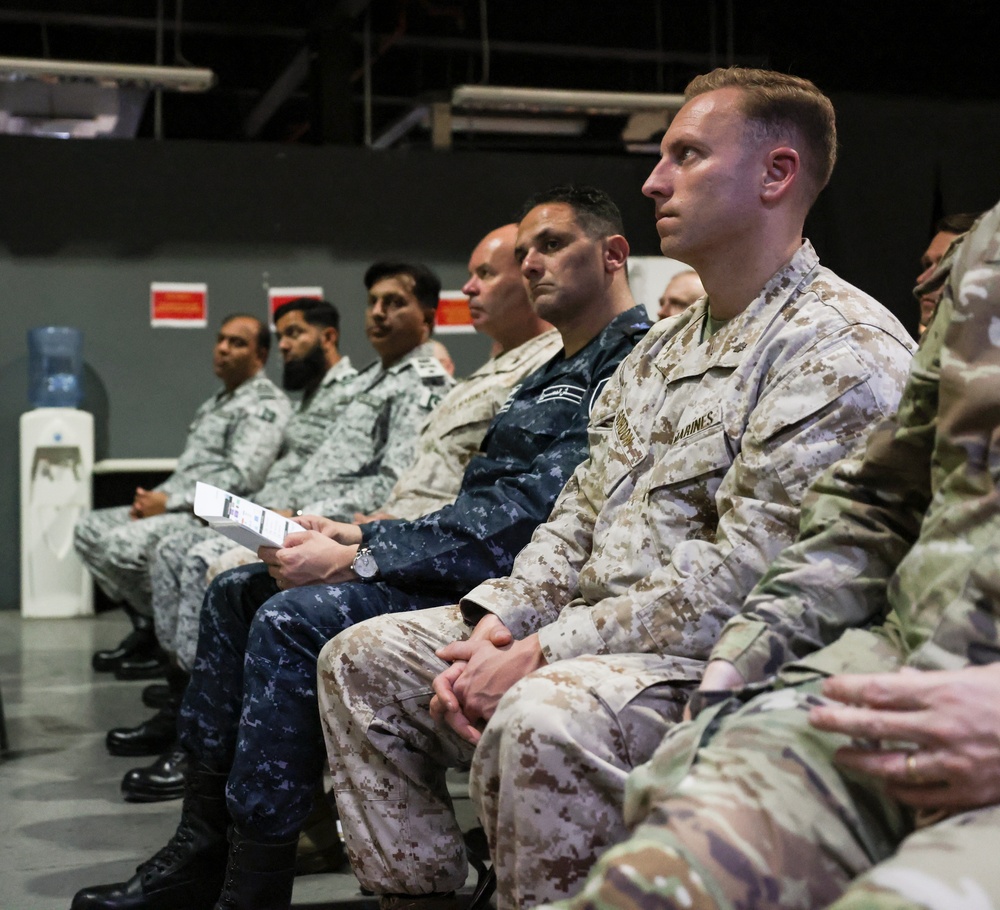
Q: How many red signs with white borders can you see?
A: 3